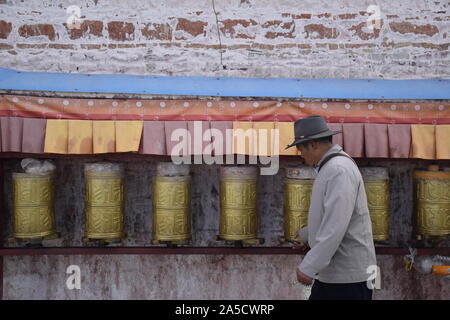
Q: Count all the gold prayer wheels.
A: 7